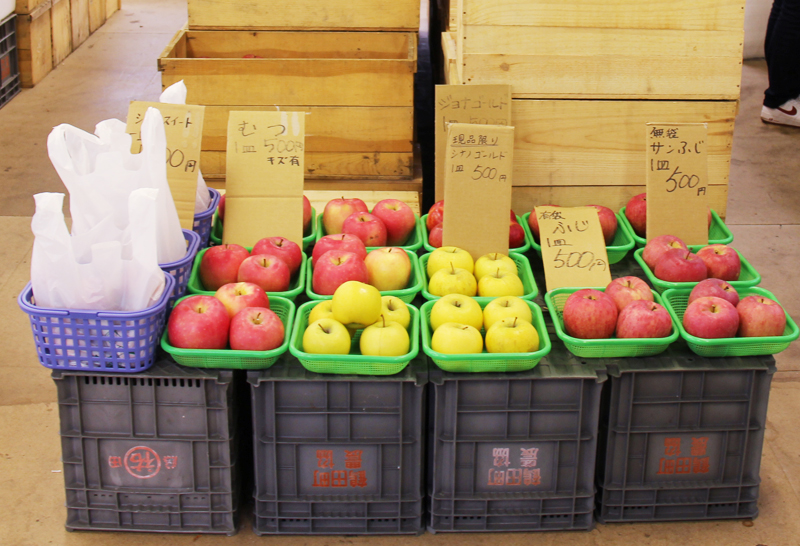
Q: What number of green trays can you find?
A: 14